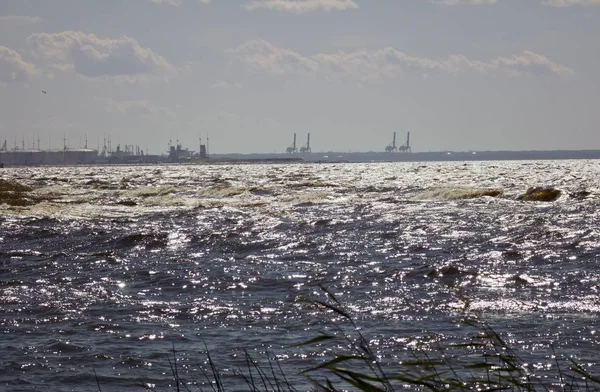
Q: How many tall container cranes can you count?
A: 4